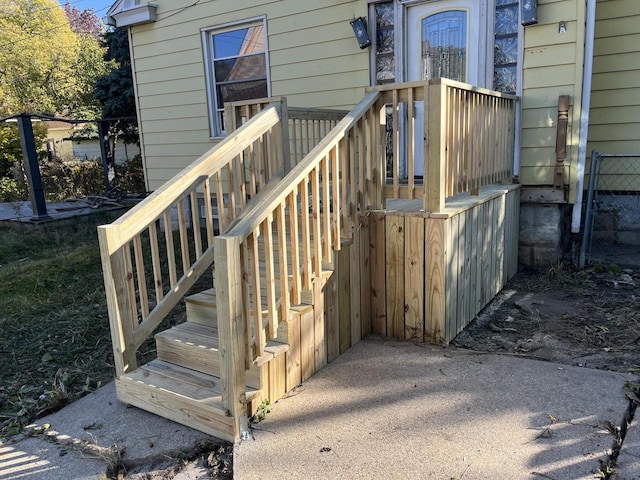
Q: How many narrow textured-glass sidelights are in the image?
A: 2